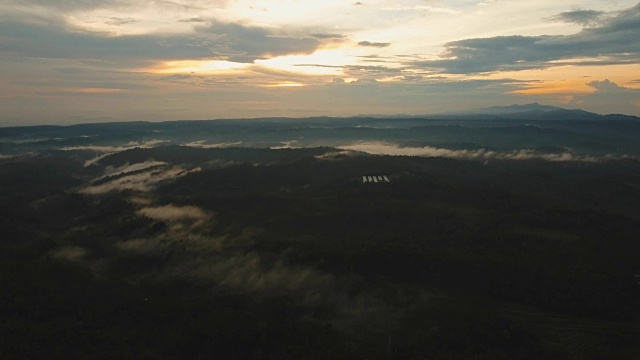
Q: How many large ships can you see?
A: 0